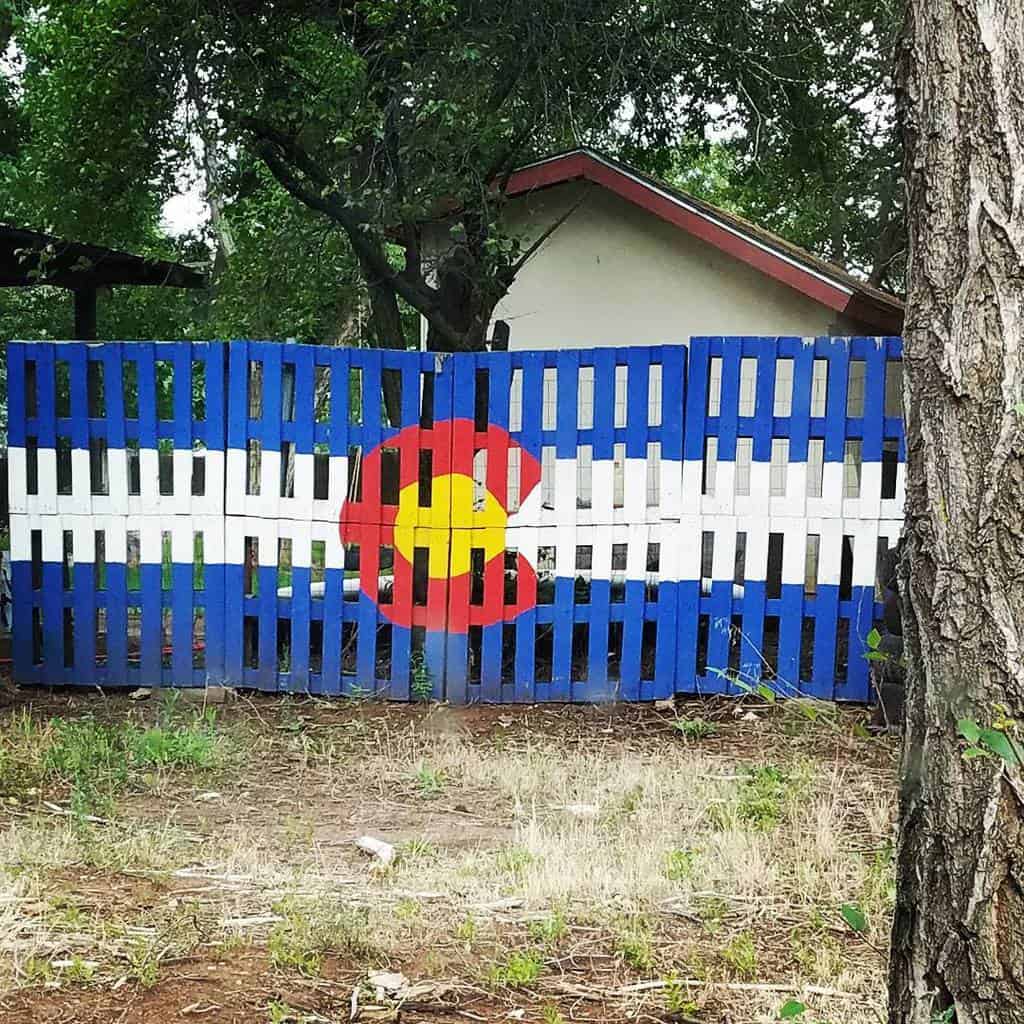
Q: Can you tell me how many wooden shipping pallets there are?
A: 8